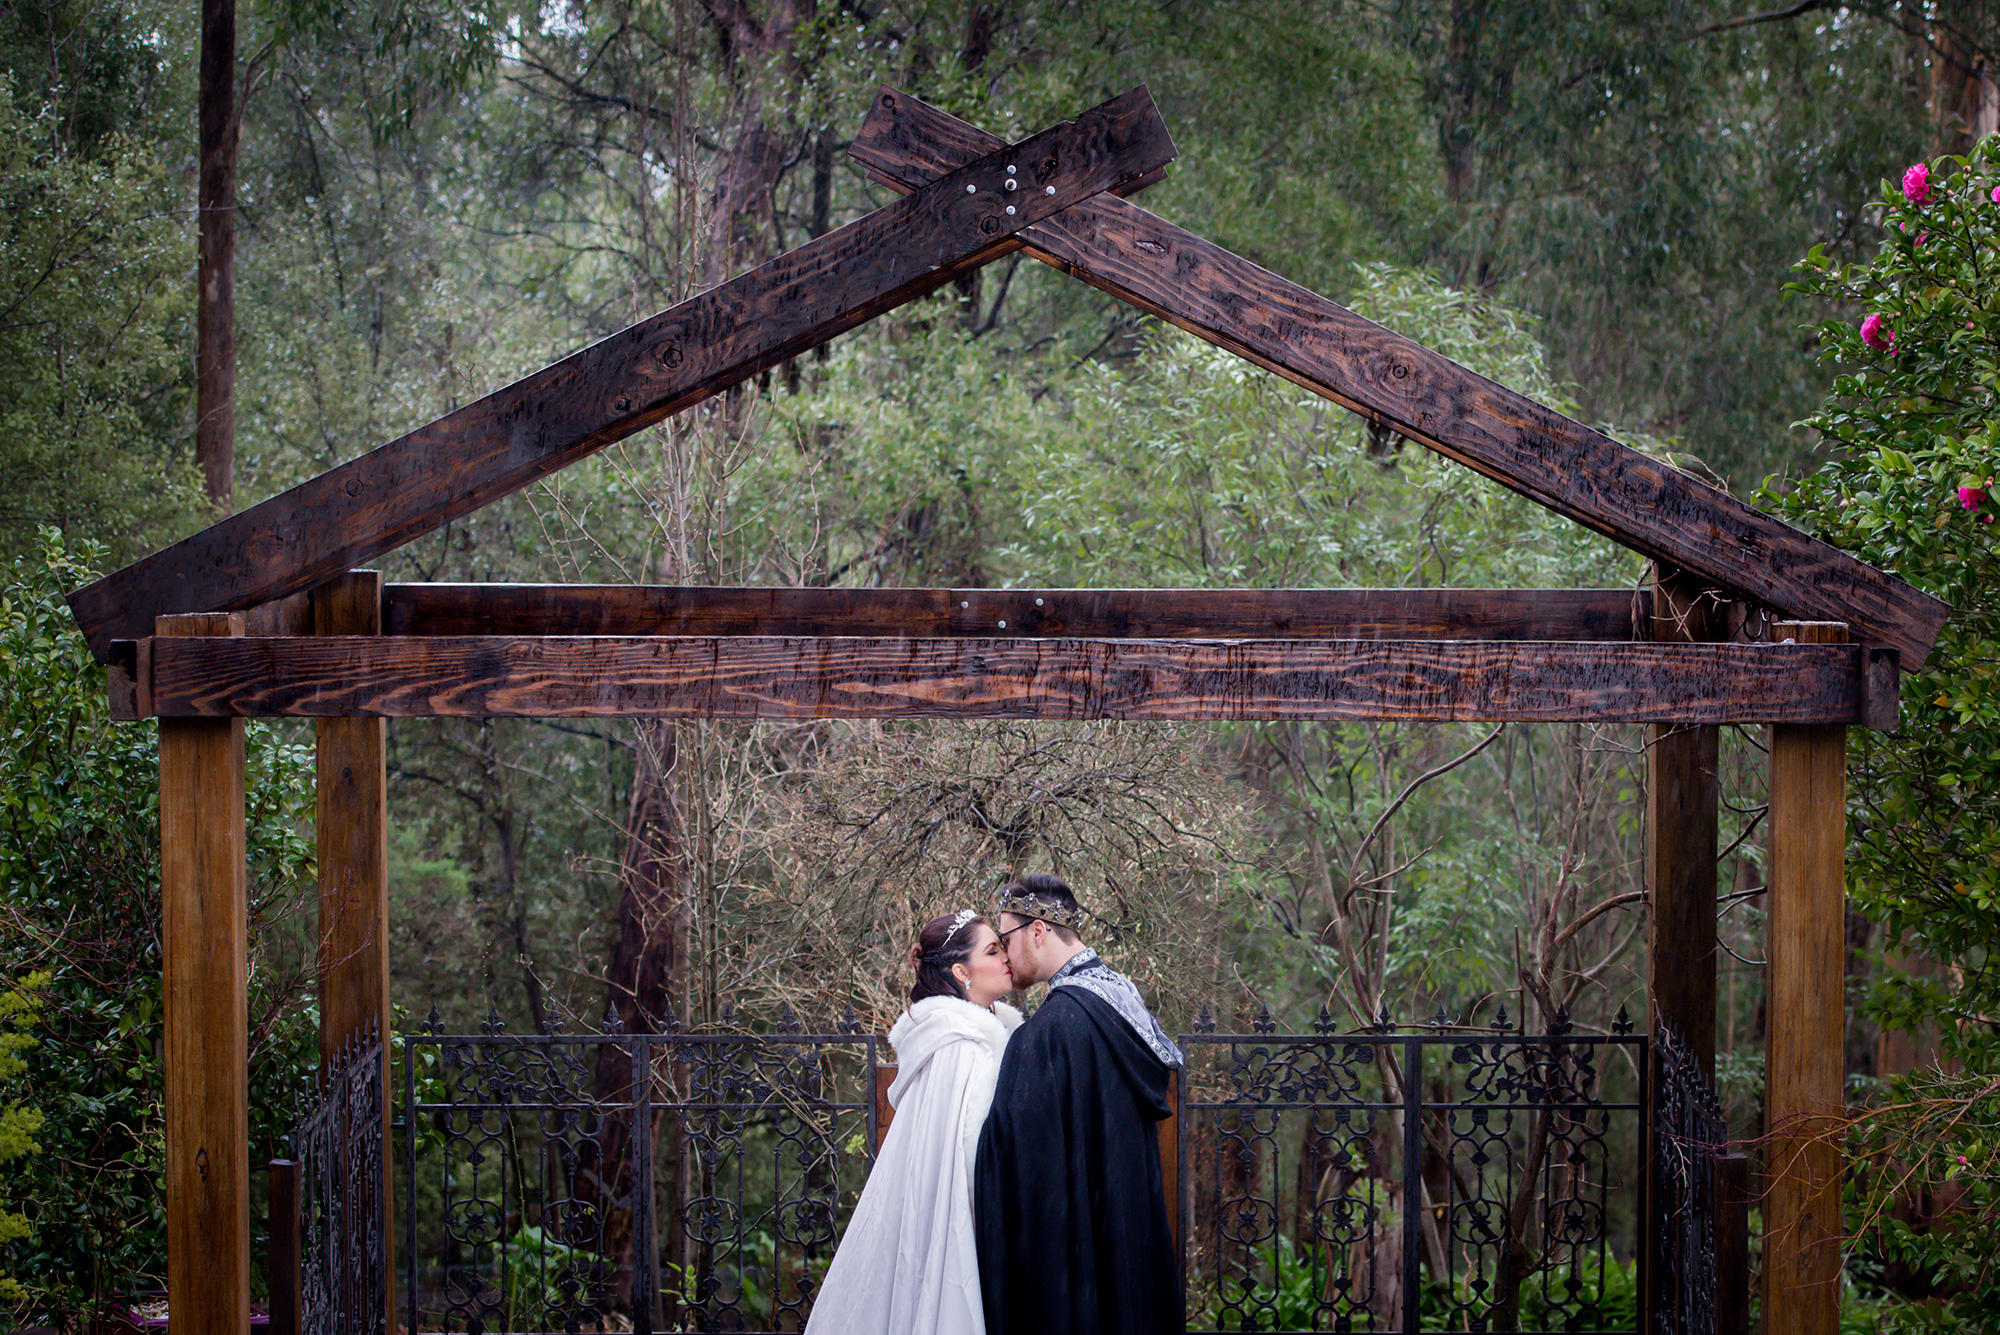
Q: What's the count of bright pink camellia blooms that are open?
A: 5